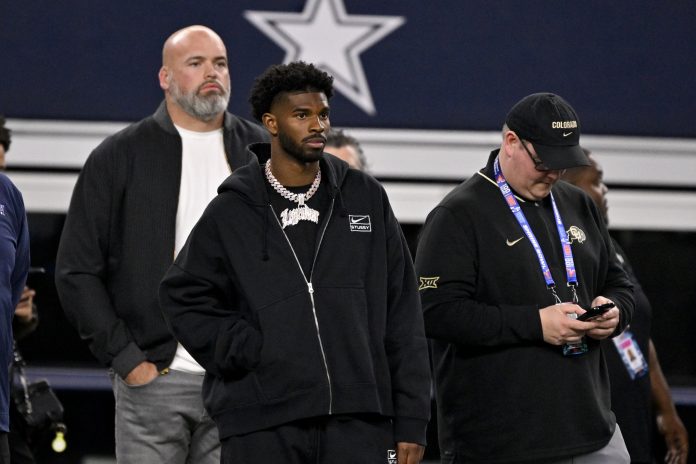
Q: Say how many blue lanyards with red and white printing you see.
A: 1